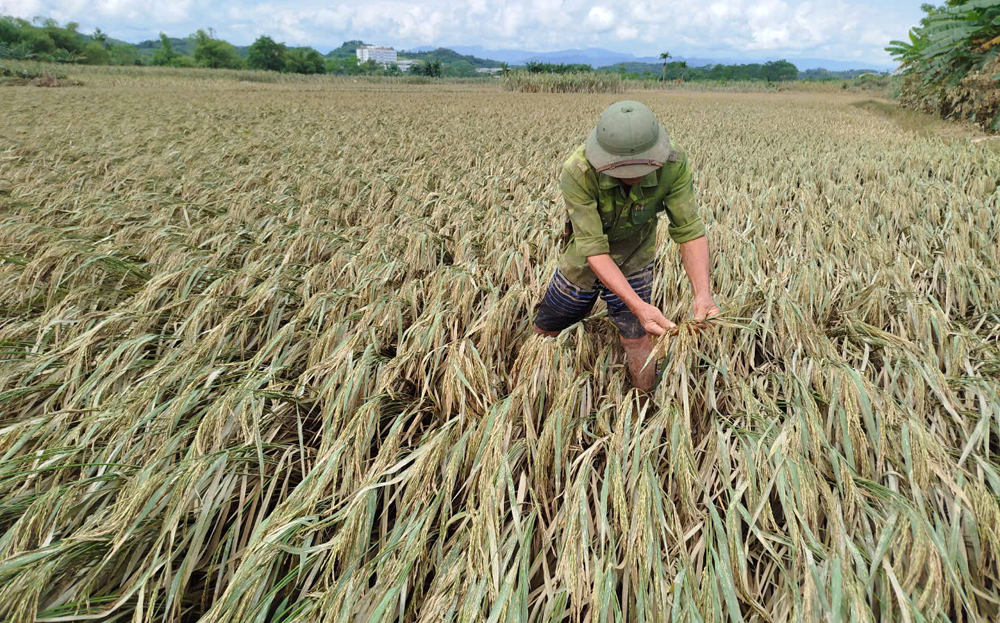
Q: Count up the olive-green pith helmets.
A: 1